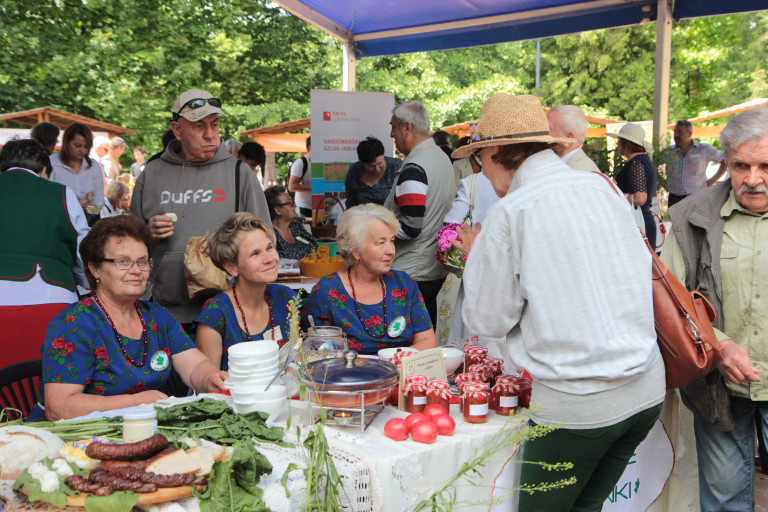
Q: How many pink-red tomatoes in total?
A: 5